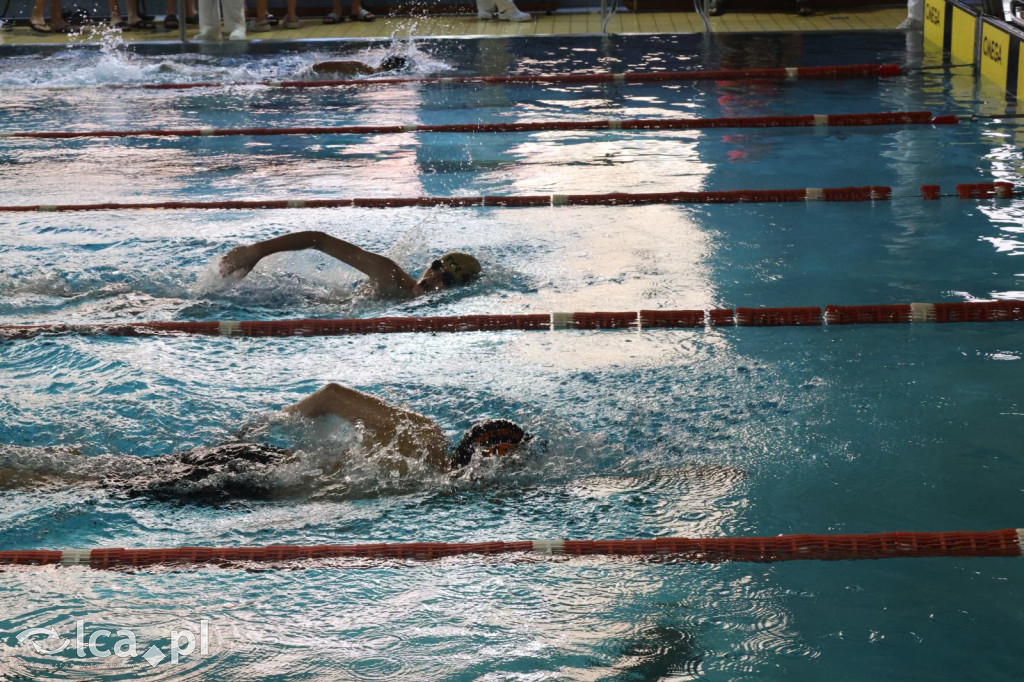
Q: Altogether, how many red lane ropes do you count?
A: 5